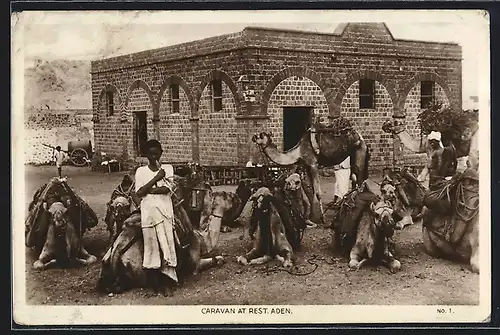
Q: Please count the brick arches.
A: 7